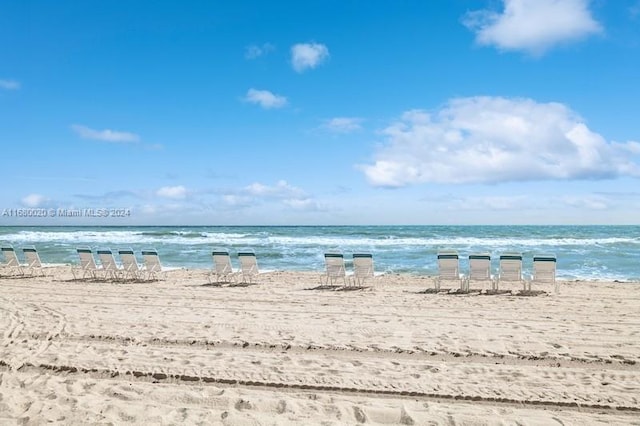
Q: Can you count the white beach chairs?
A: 14